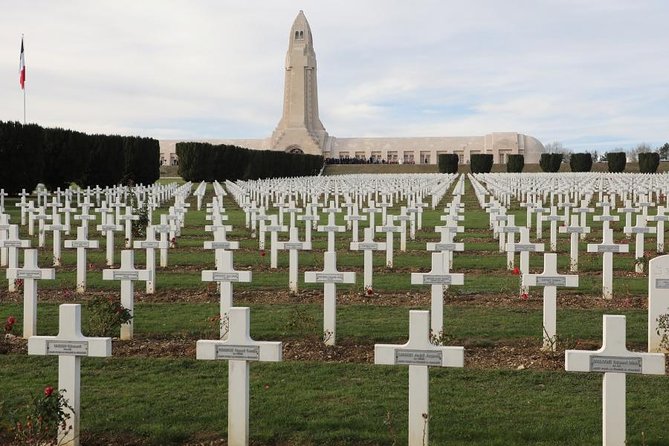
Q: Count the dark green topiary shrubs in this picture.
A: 7